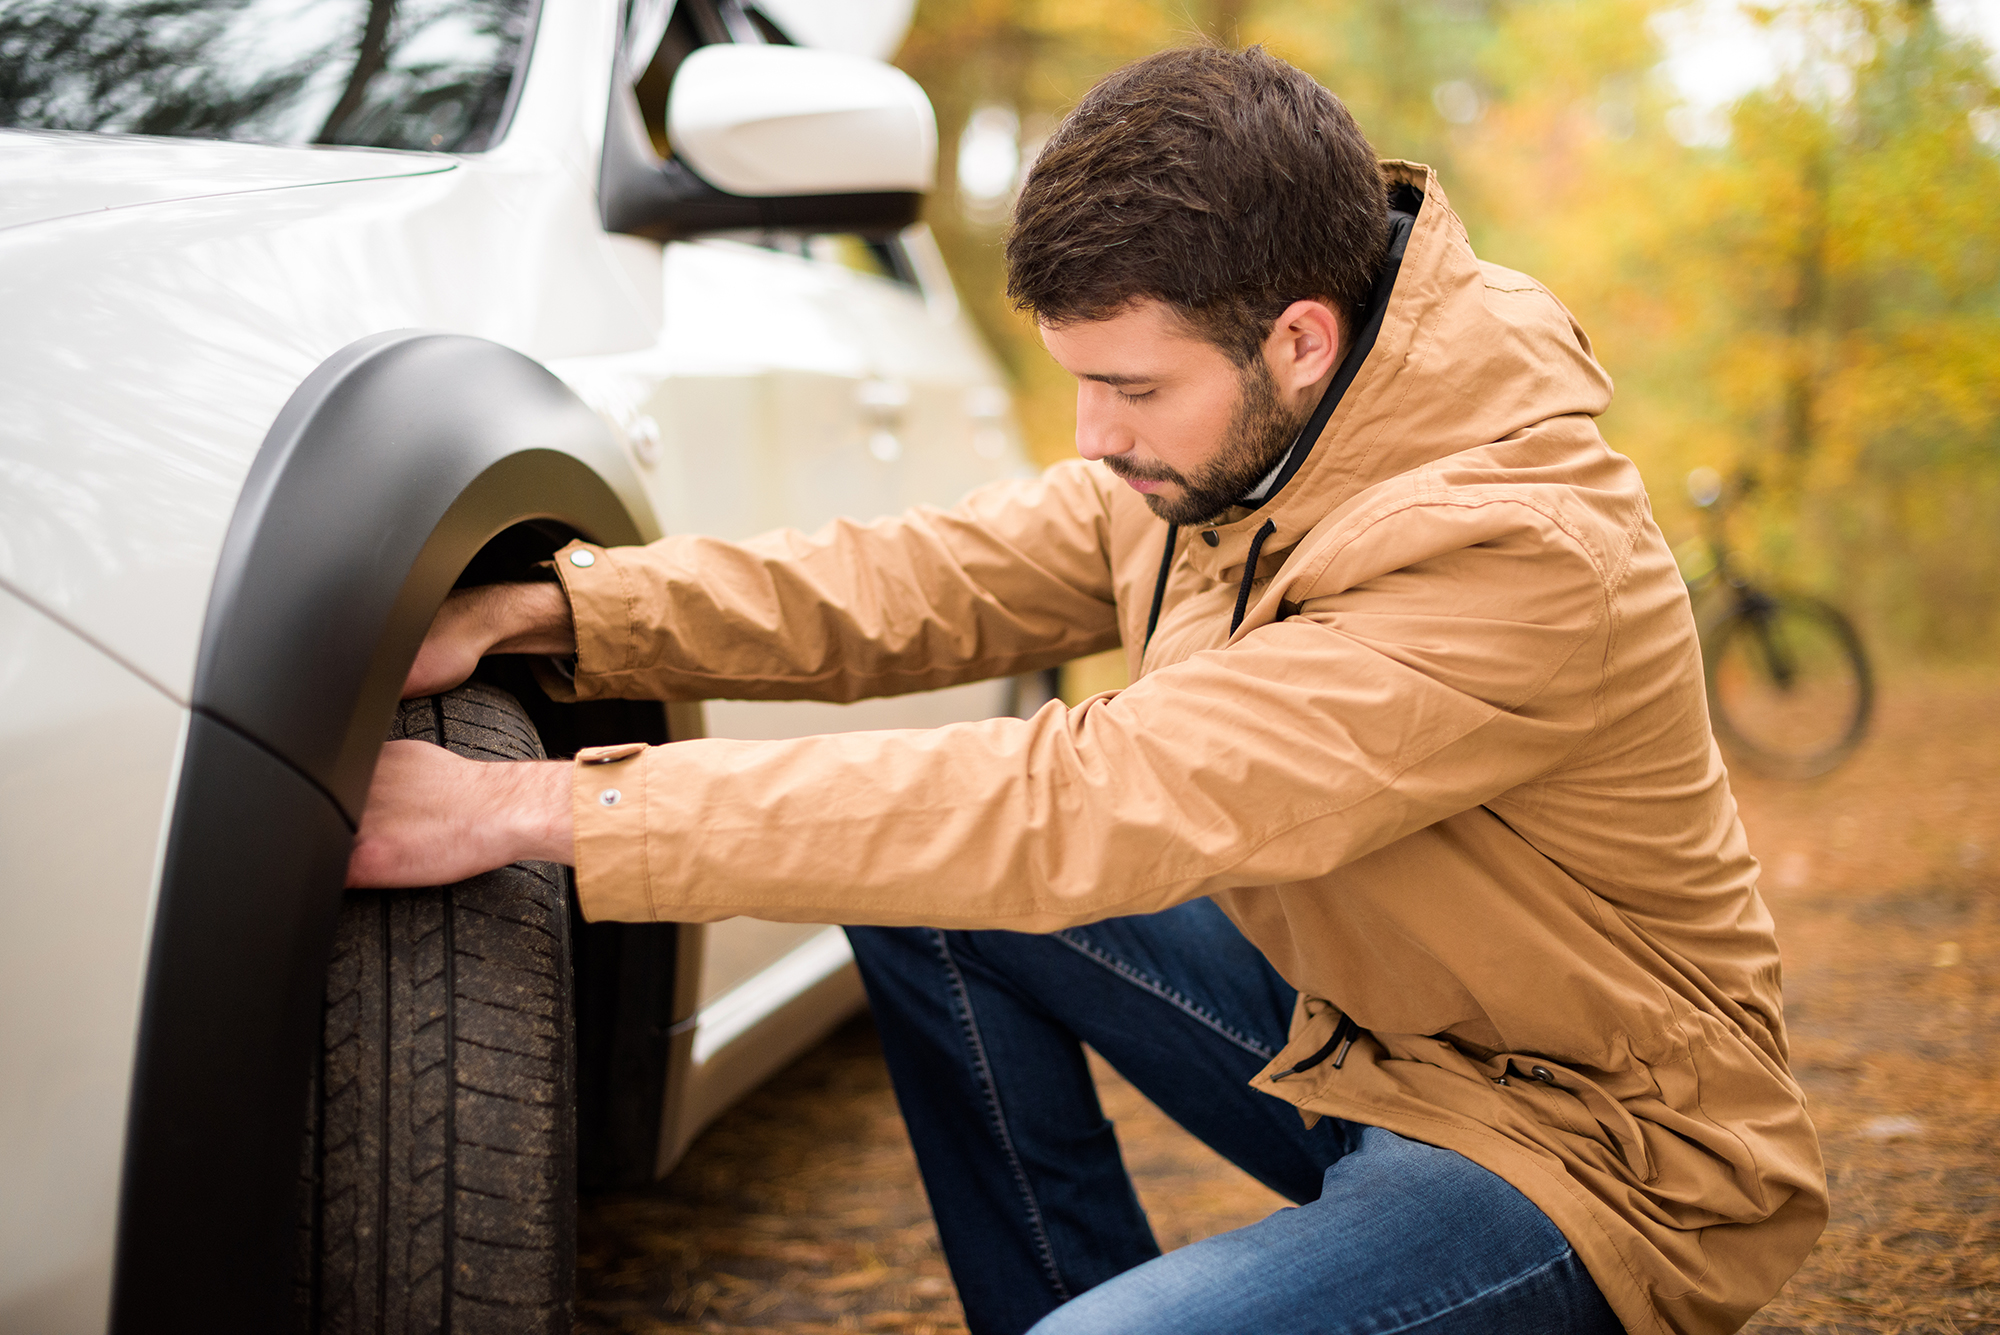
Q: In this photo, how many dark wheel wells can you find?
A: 1